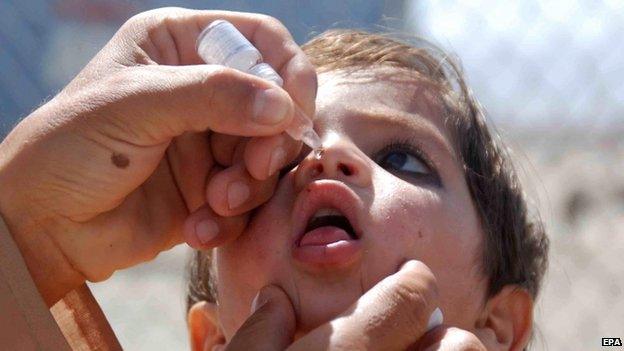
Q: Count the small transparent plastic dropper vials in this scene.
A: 1